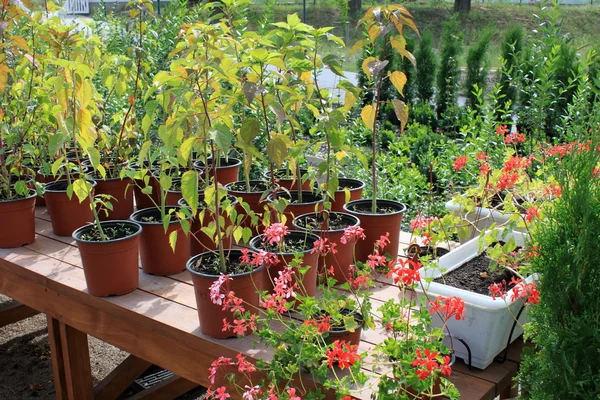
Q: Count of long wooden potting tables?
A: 1